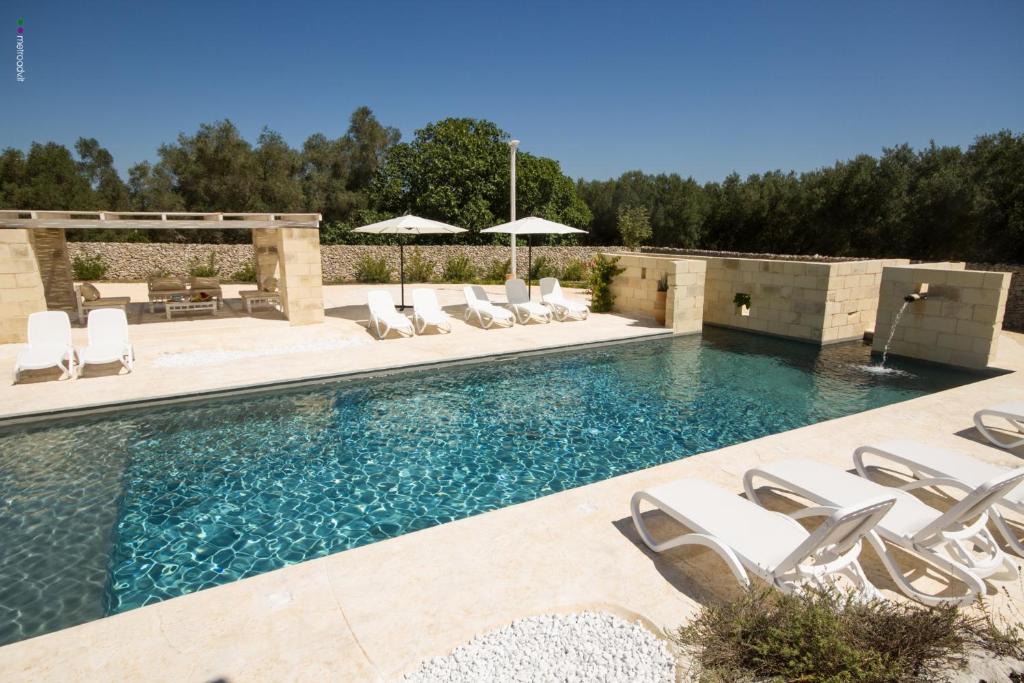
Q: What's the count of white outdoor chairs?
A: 11